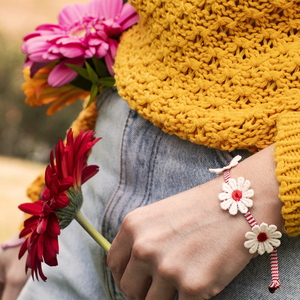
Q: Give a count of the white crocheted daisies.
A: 3